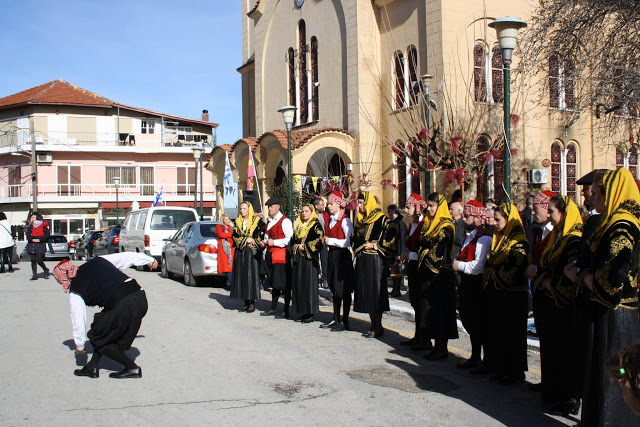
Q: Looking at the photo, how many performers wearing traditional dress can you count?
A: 14